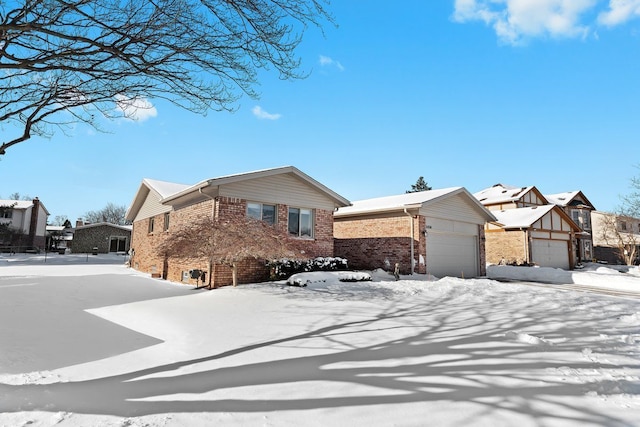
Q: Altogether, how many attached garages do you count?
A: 2